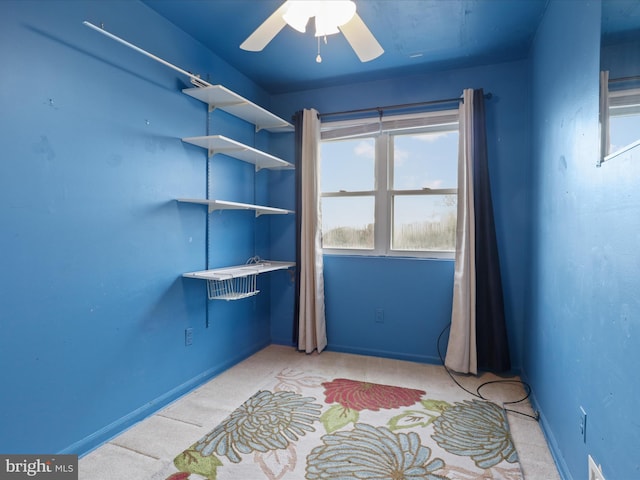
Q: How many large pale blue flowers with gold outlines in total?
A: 3